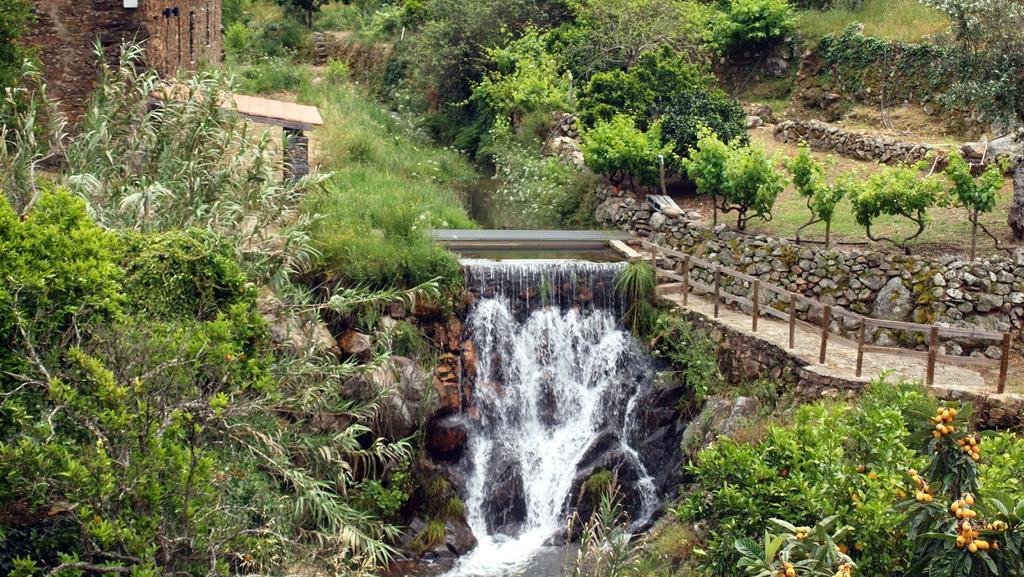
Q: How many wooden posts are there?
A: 9